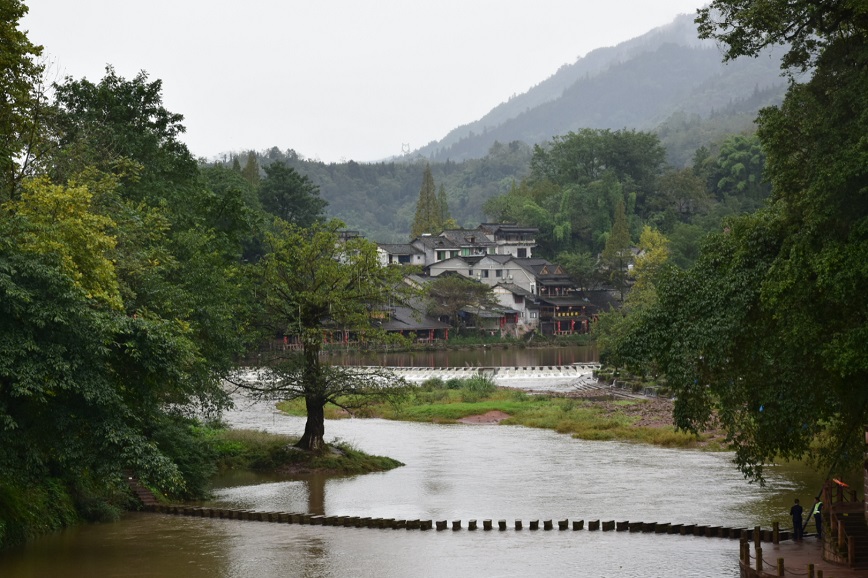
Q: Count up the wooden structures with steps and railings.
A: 1